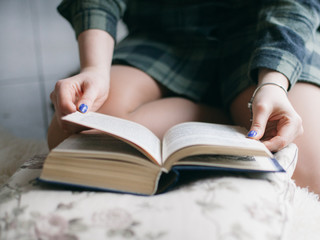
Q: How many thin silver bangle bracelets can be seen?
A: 1